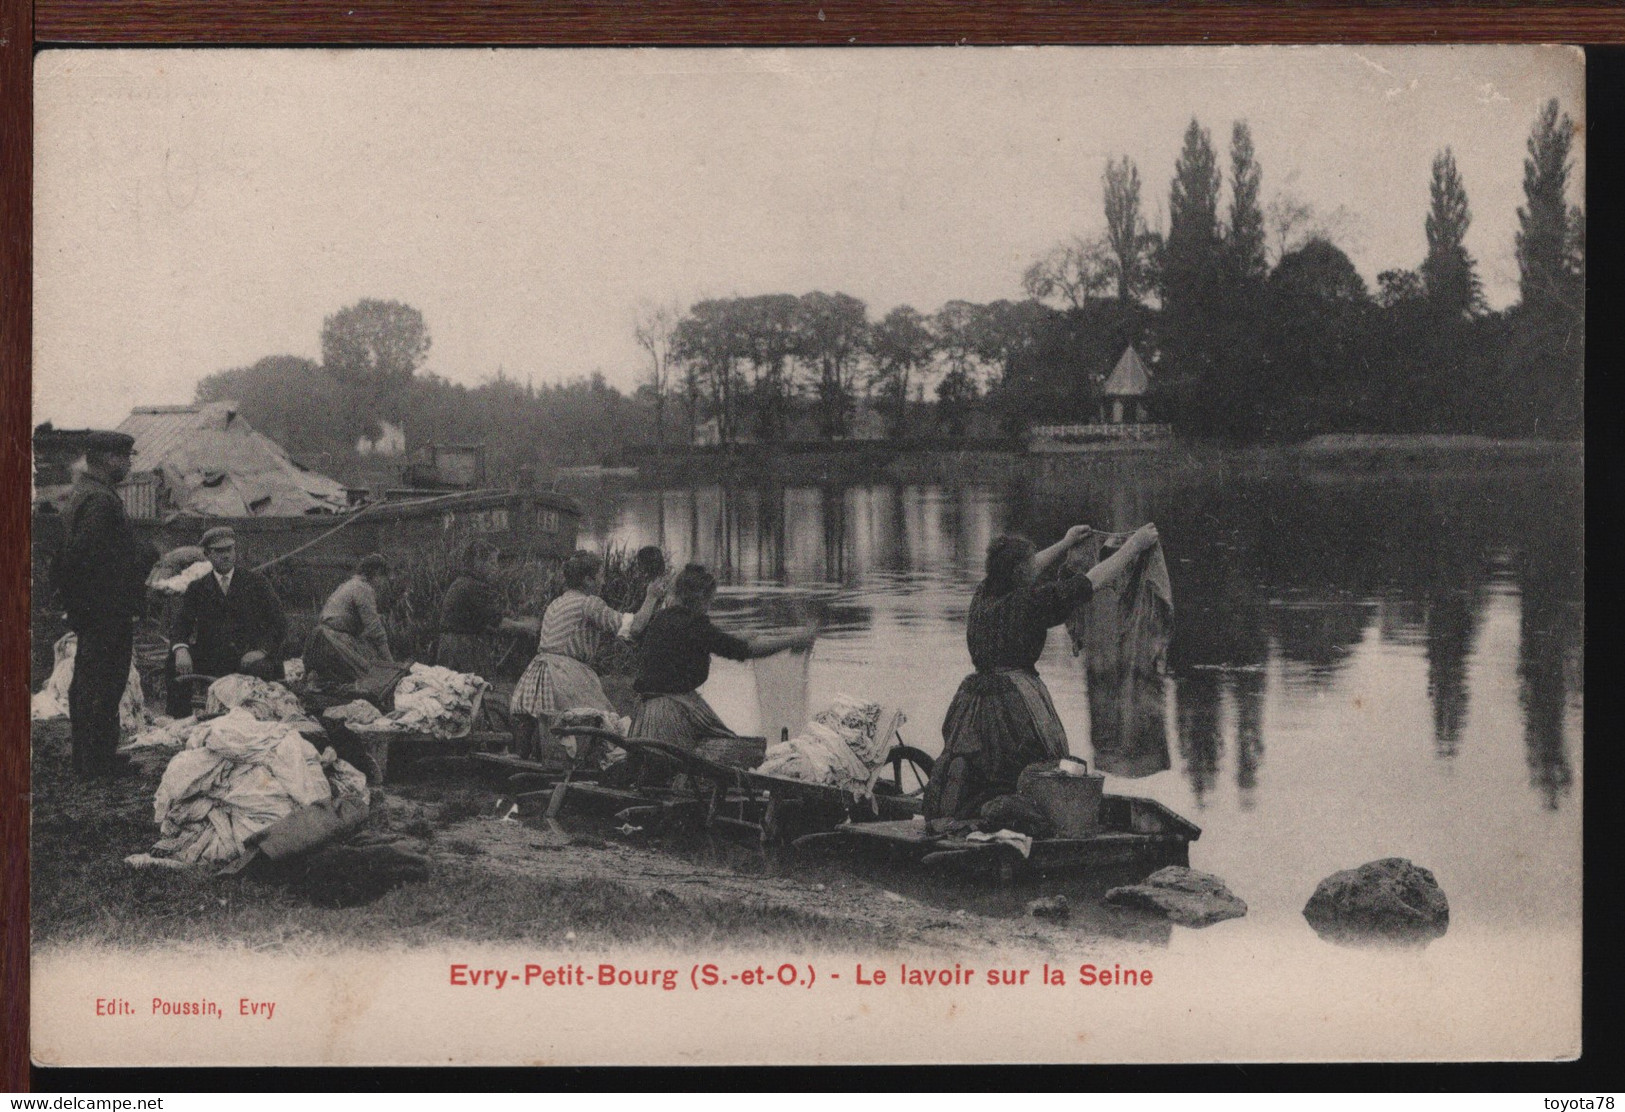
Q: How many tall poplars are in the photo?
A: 5